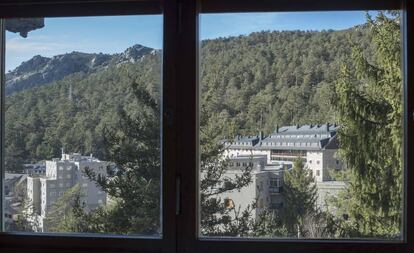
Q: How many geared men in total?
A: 0